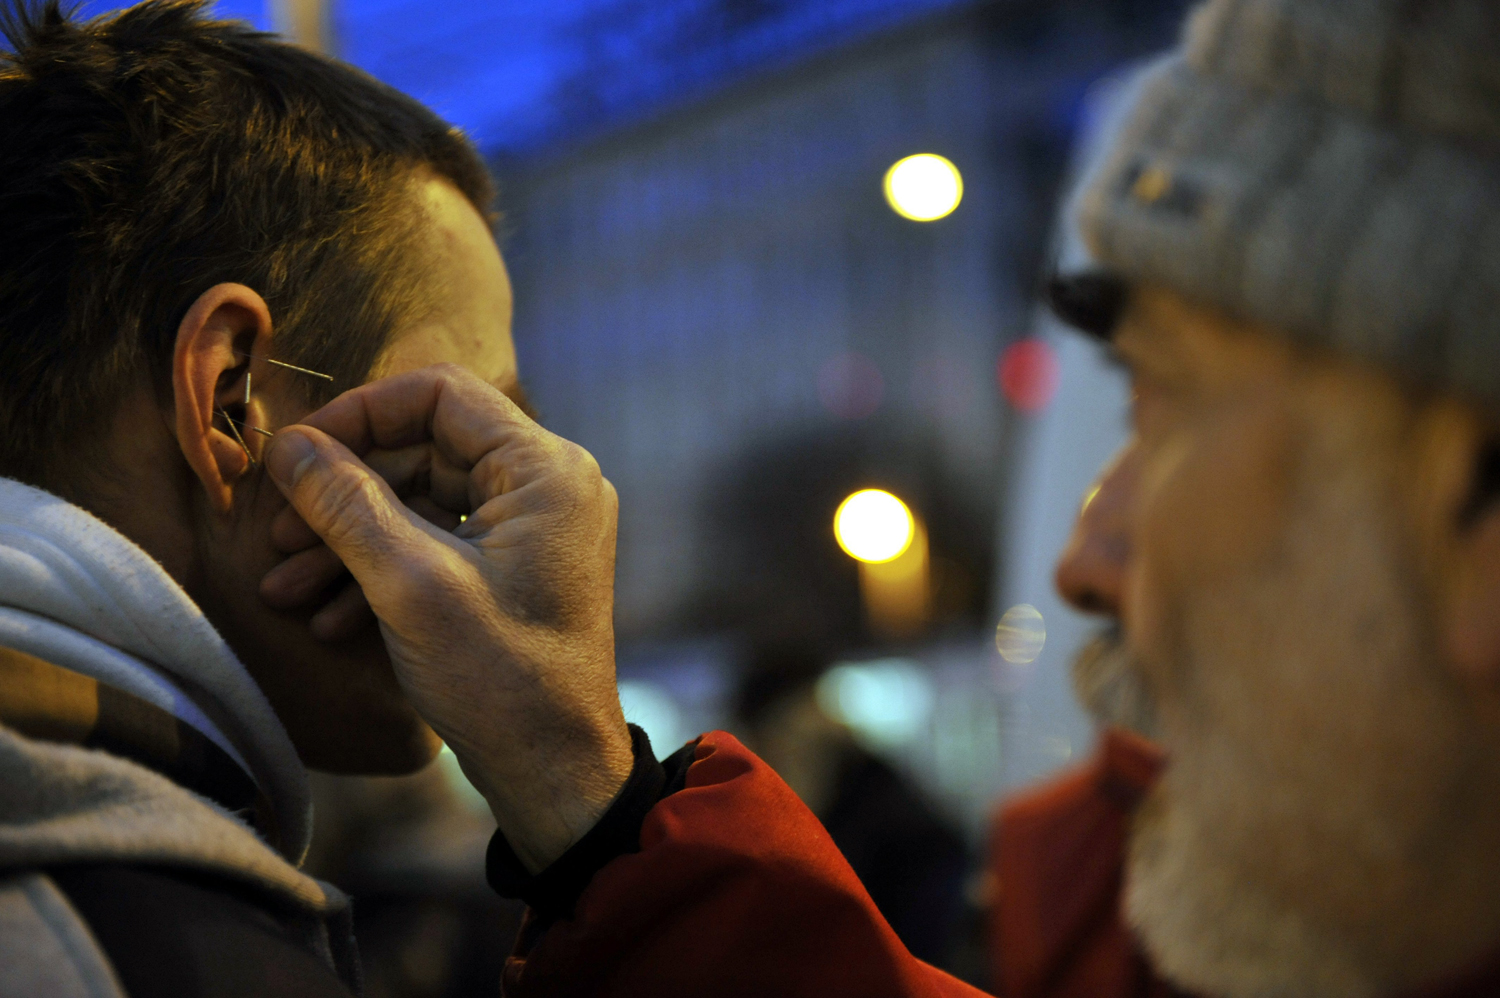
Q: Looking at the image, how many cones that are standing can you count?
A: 0